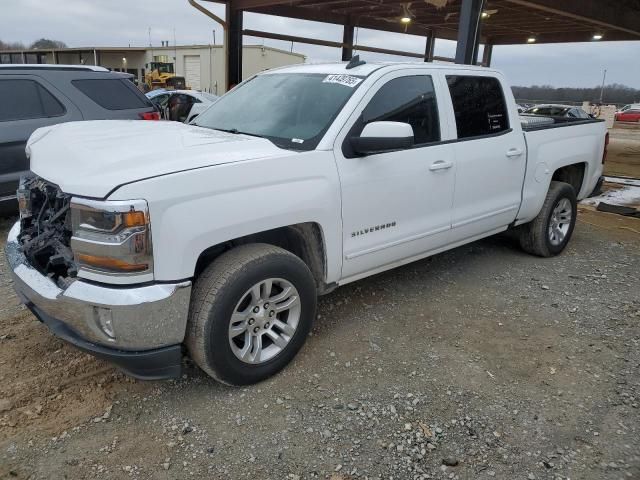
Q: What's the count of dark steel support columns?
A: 5